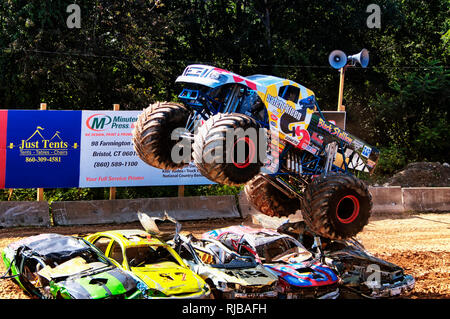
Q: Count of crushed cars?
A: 5